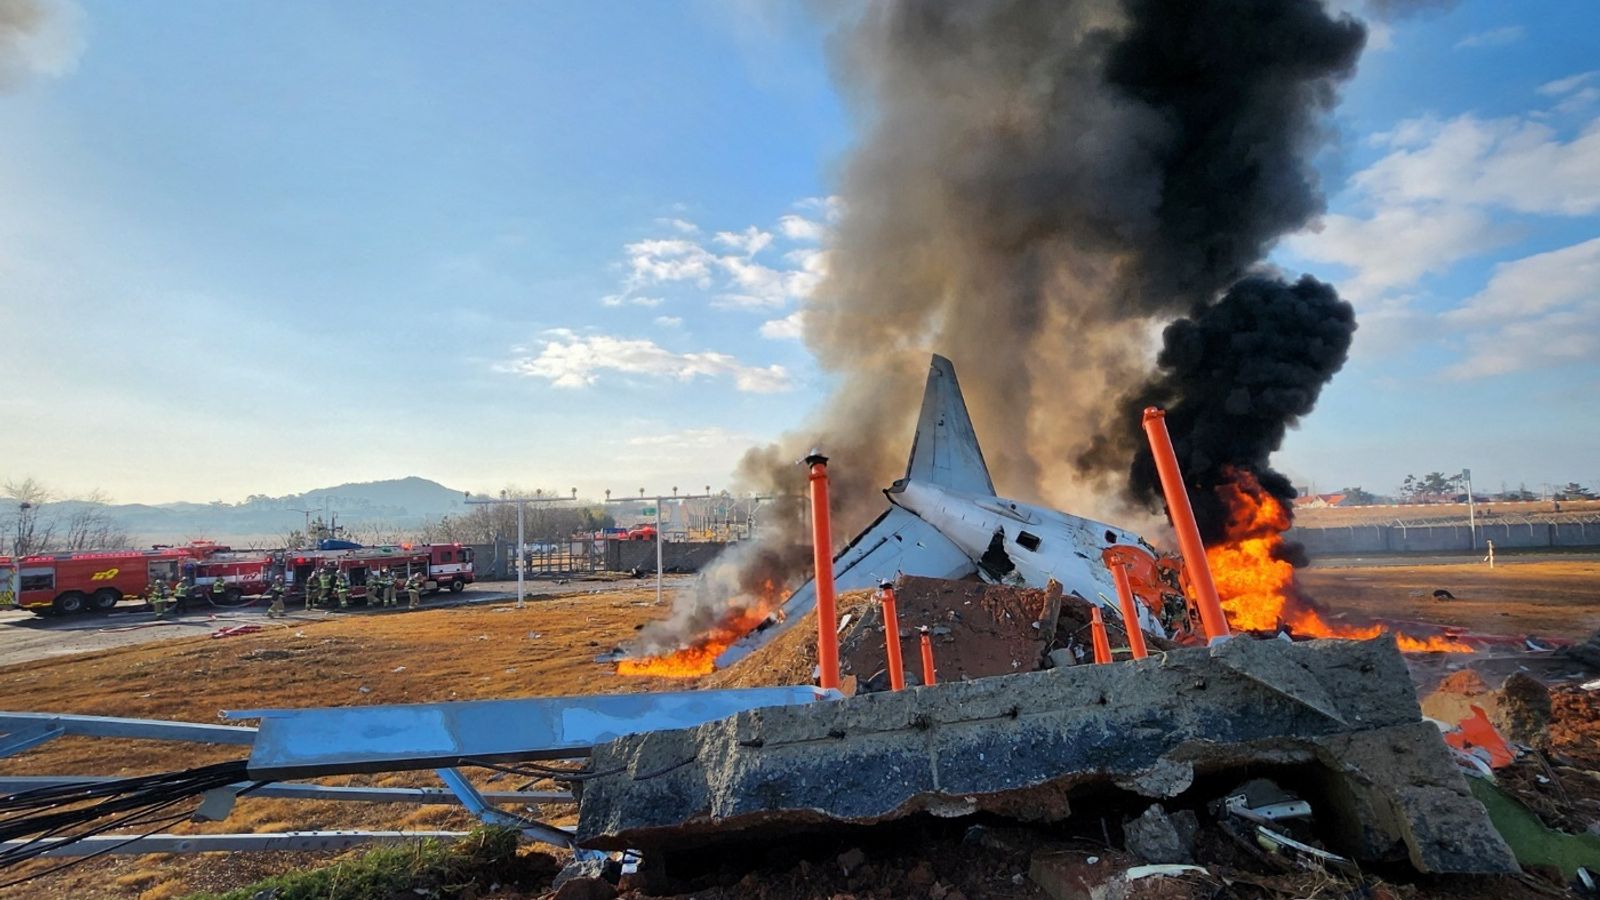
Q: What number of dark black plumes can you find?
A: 2